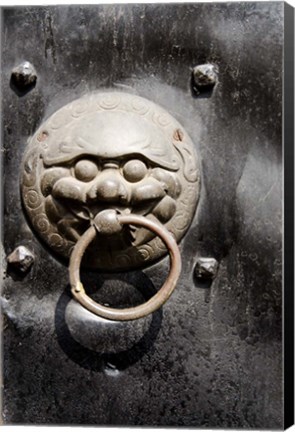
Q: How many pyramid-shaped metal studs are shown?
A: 4